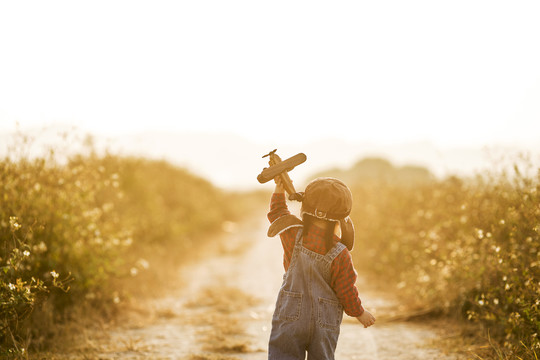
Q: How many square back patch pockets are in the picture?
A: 2